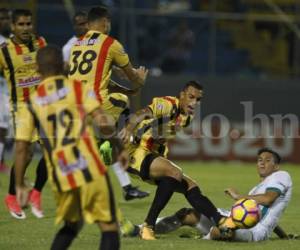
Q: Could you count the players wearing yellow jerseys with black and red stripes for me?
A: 4